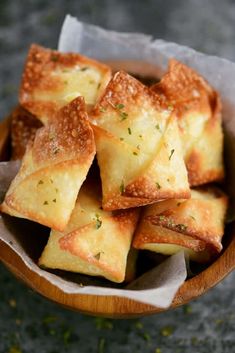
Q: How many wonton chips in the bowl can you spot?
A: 7